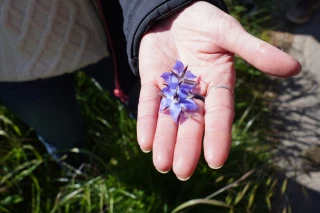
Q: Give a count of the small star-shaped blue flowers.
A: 2